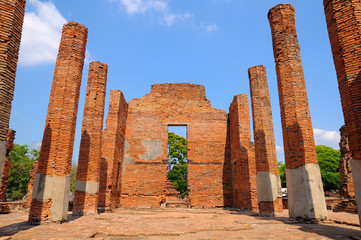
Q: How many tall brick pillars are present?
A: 6